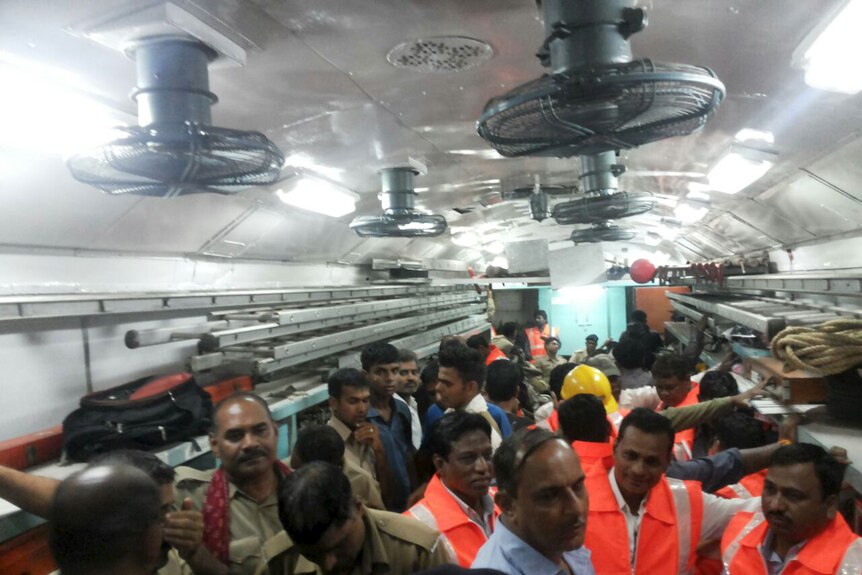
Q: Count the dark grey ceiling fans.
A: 5